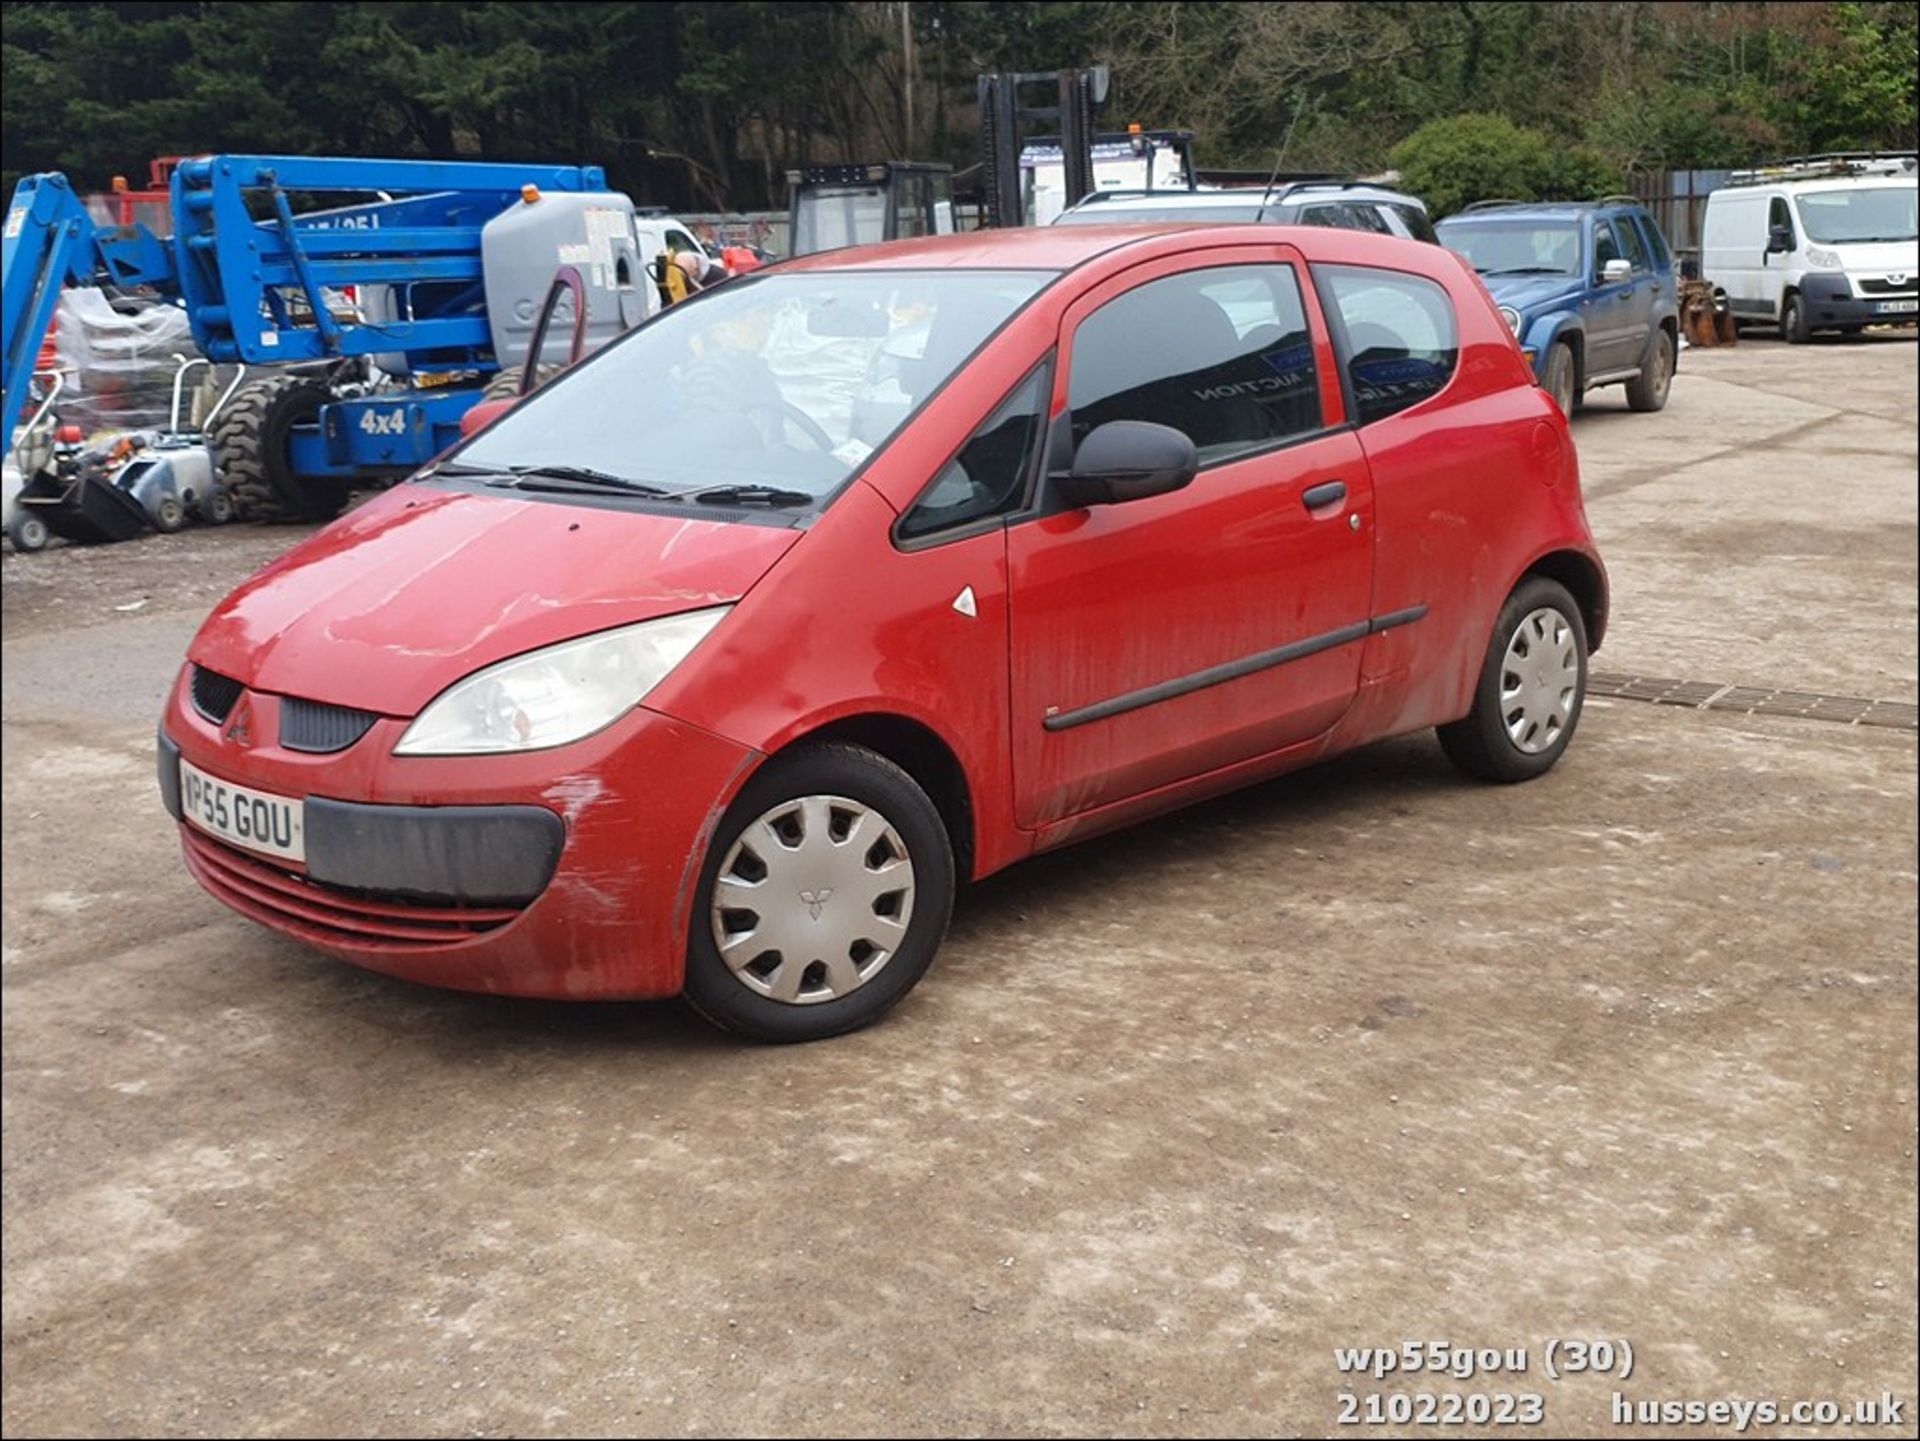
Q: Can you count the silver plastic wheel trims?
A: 2